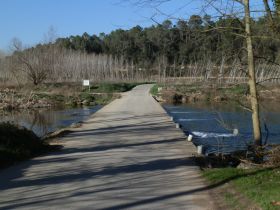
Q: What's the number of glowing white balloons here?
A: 0